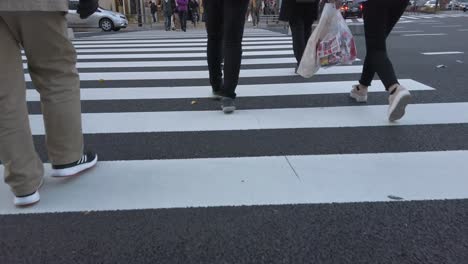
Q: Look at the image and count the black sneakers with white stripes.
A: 2